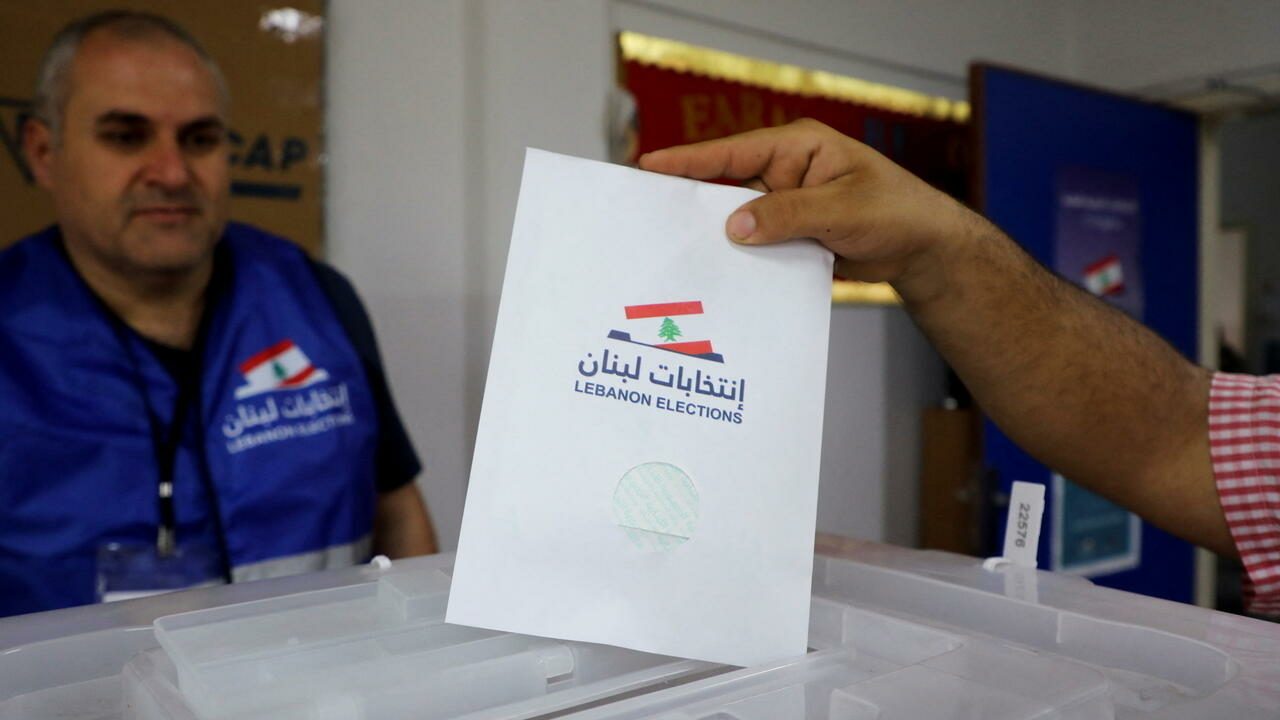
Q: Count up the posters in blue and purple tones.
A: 2